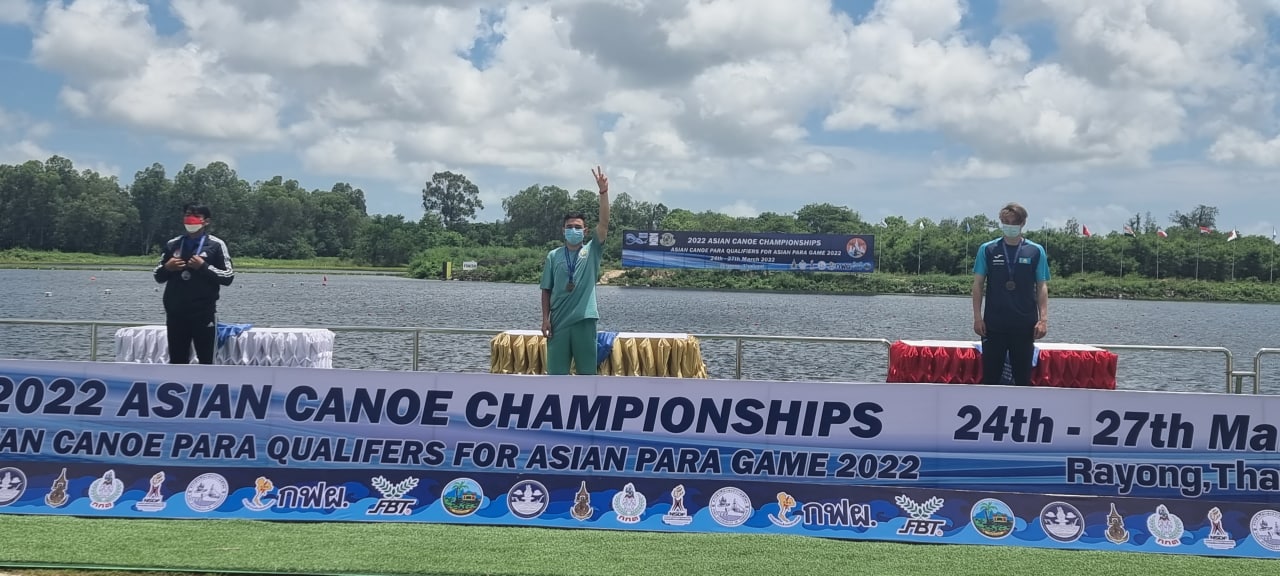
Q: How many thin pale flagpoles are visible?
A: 10